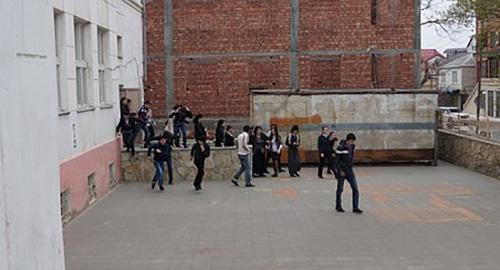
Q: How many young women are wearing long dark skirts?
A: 2